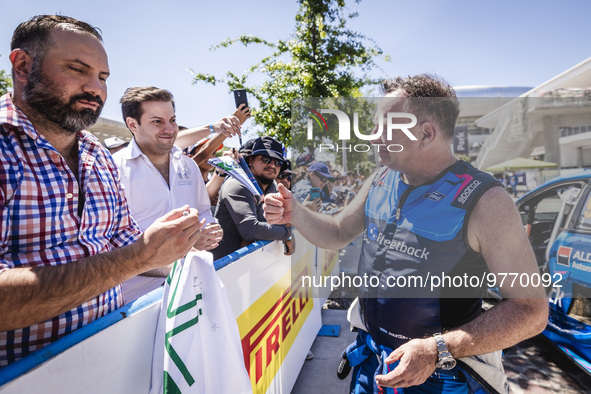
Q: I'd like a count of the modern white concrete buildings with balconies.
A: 1